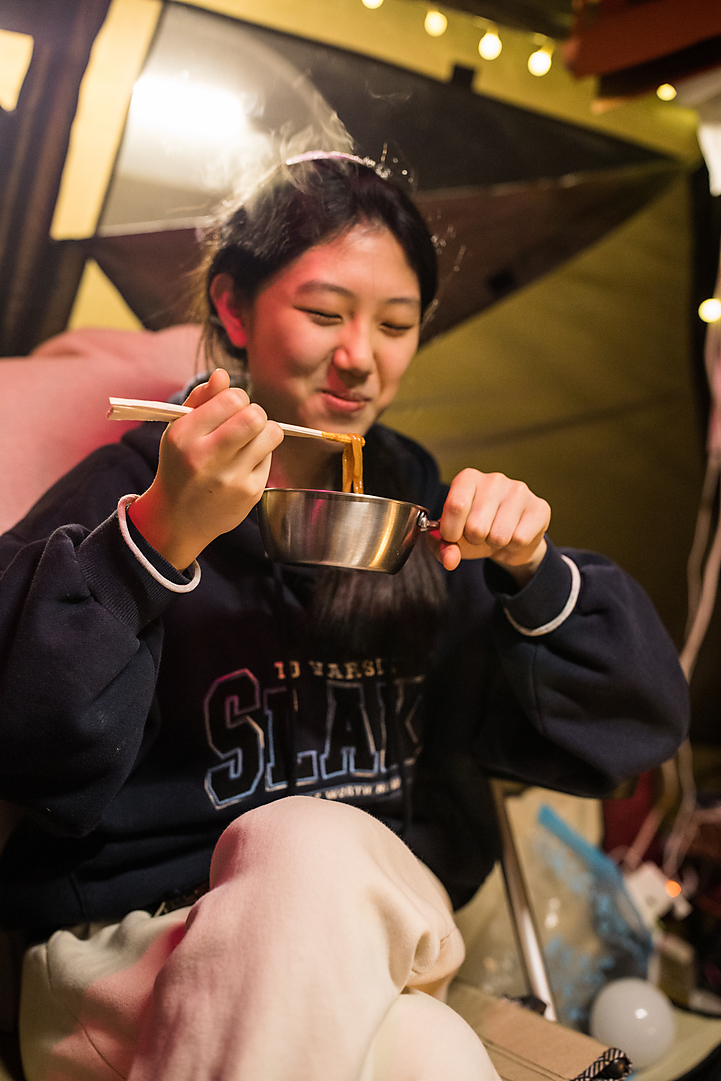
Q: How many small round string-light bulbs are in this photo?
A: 6